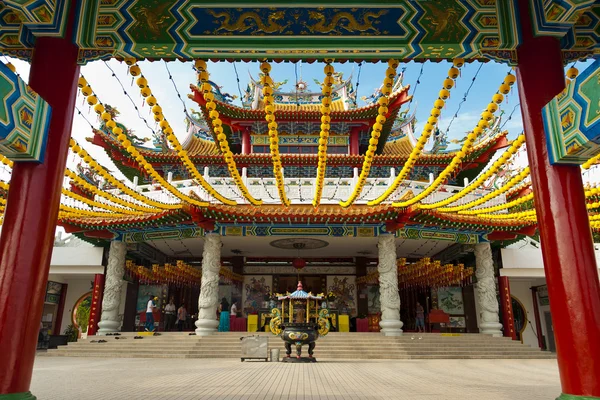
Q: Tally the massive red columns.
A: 2